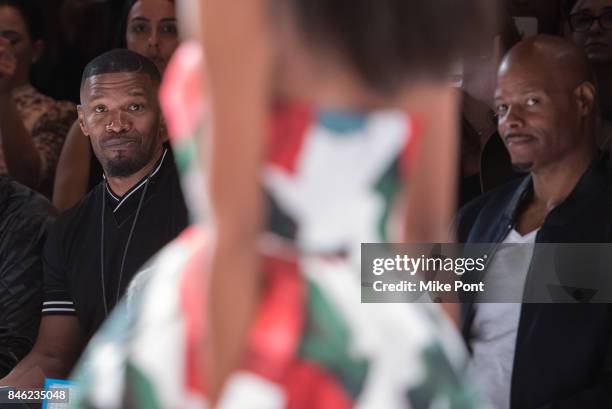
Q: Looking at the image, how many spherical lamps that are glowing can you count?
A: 0